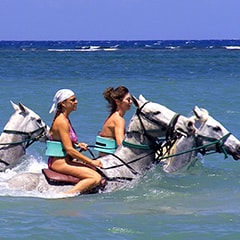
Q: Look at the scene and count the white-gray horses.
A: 3